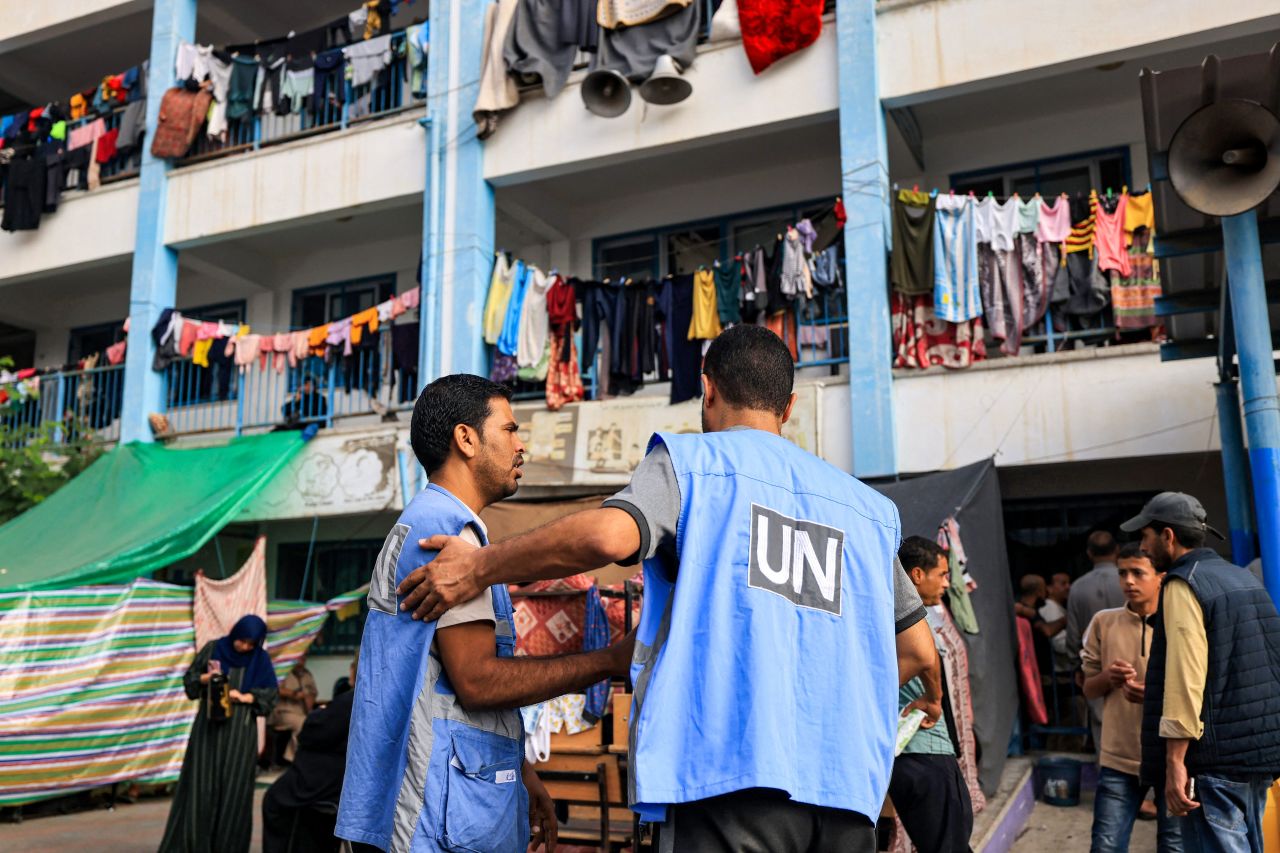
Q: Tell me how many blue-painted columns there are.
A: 3